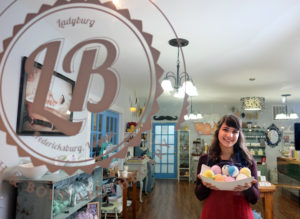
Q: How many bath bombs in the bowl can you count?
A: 8